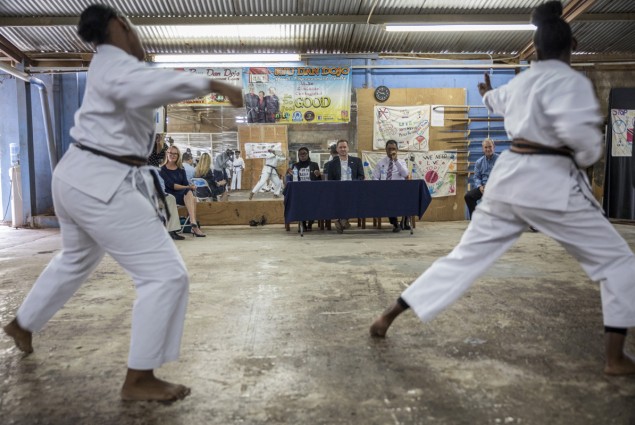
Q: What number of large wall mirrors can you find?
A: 1